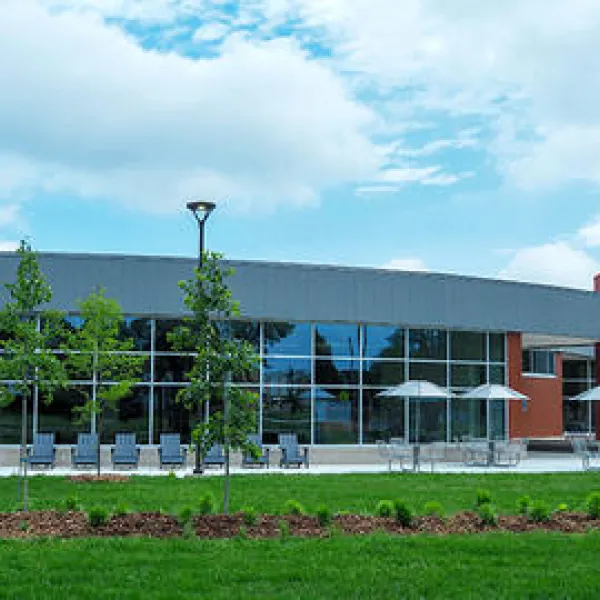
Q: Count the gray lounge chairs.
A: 7